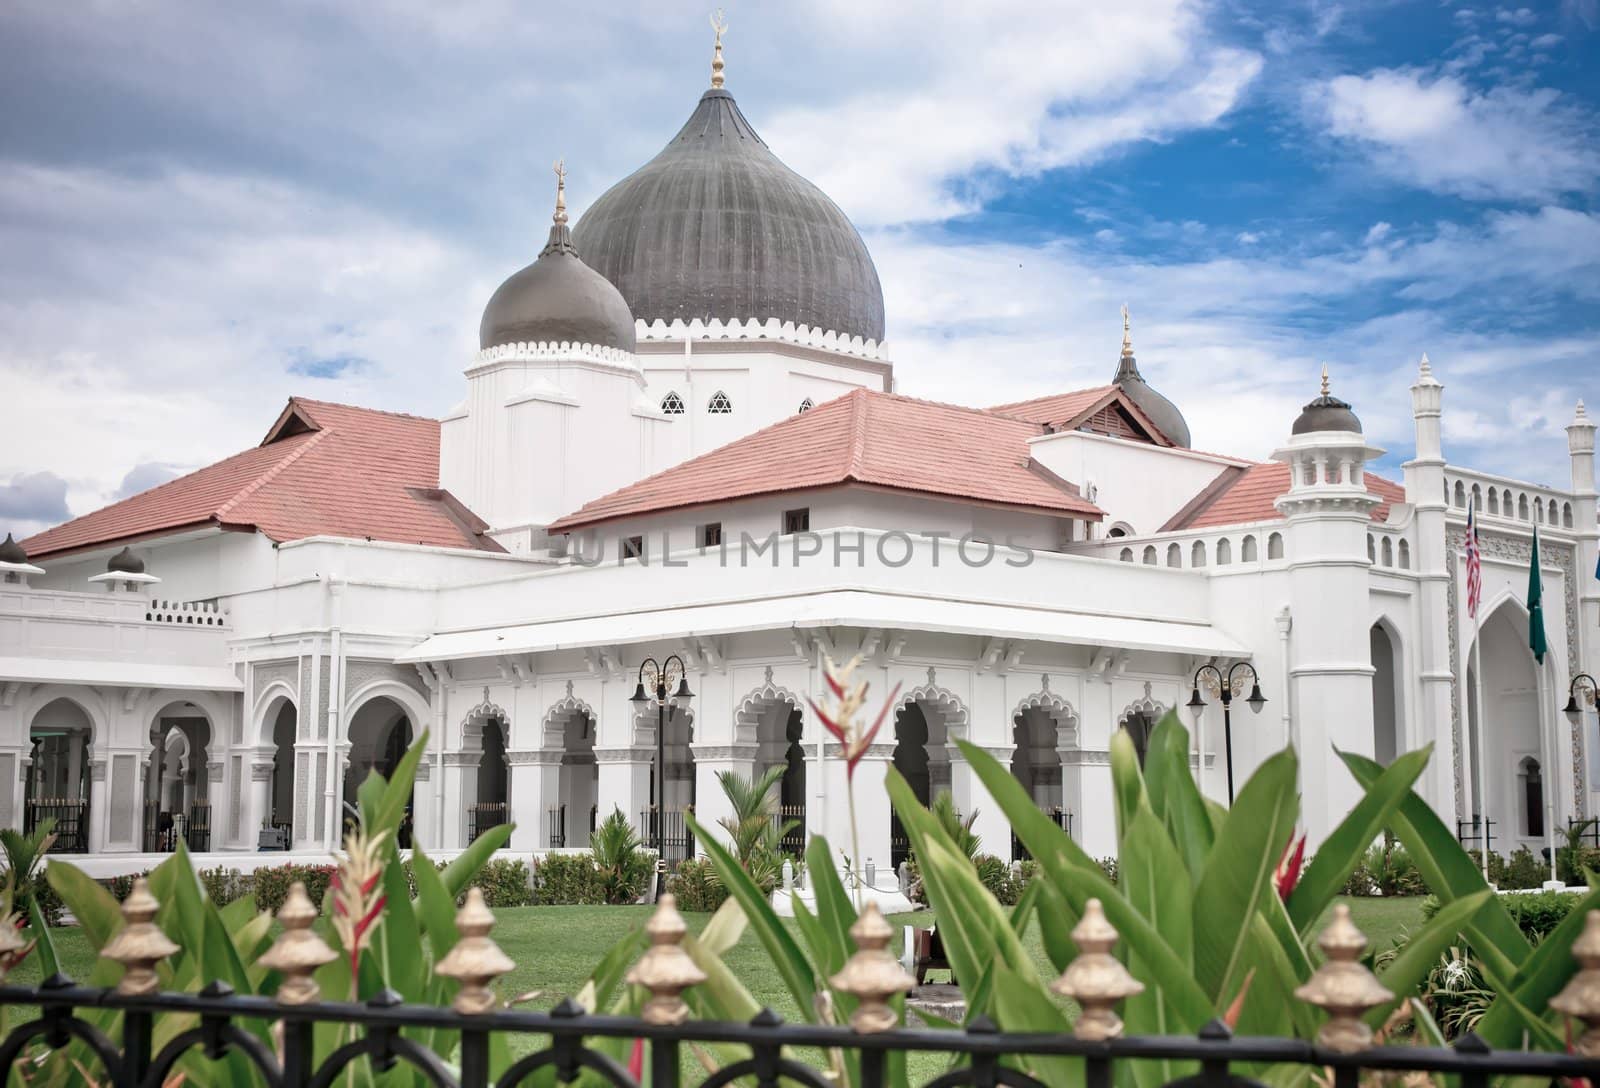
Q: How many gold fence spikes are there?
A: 9